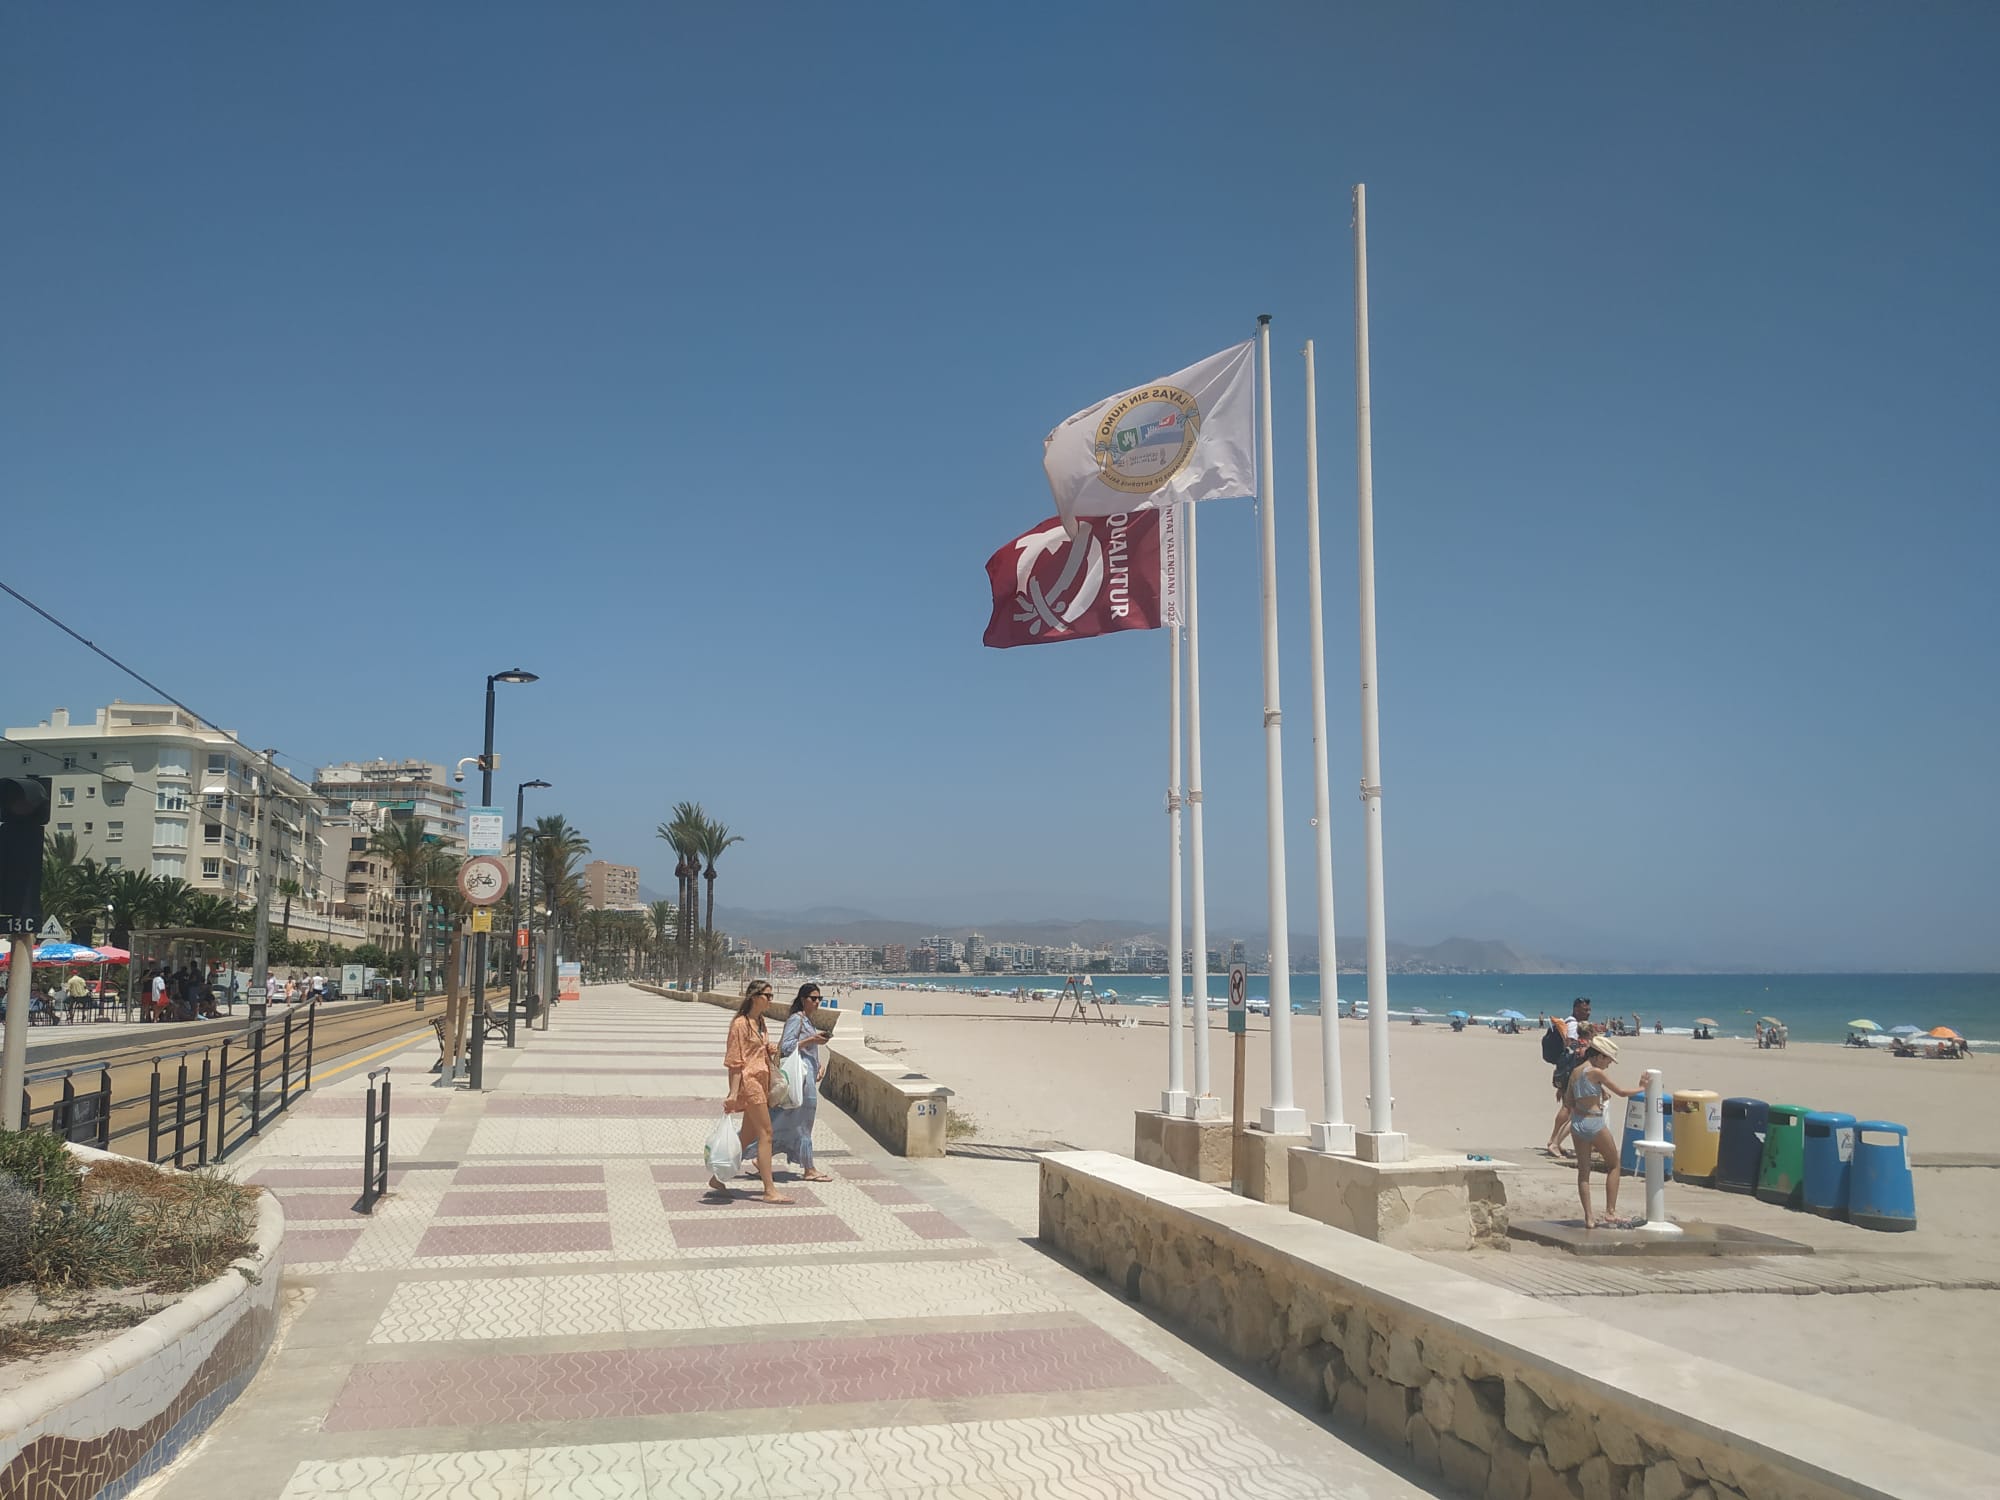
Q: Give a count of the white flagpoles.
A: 5